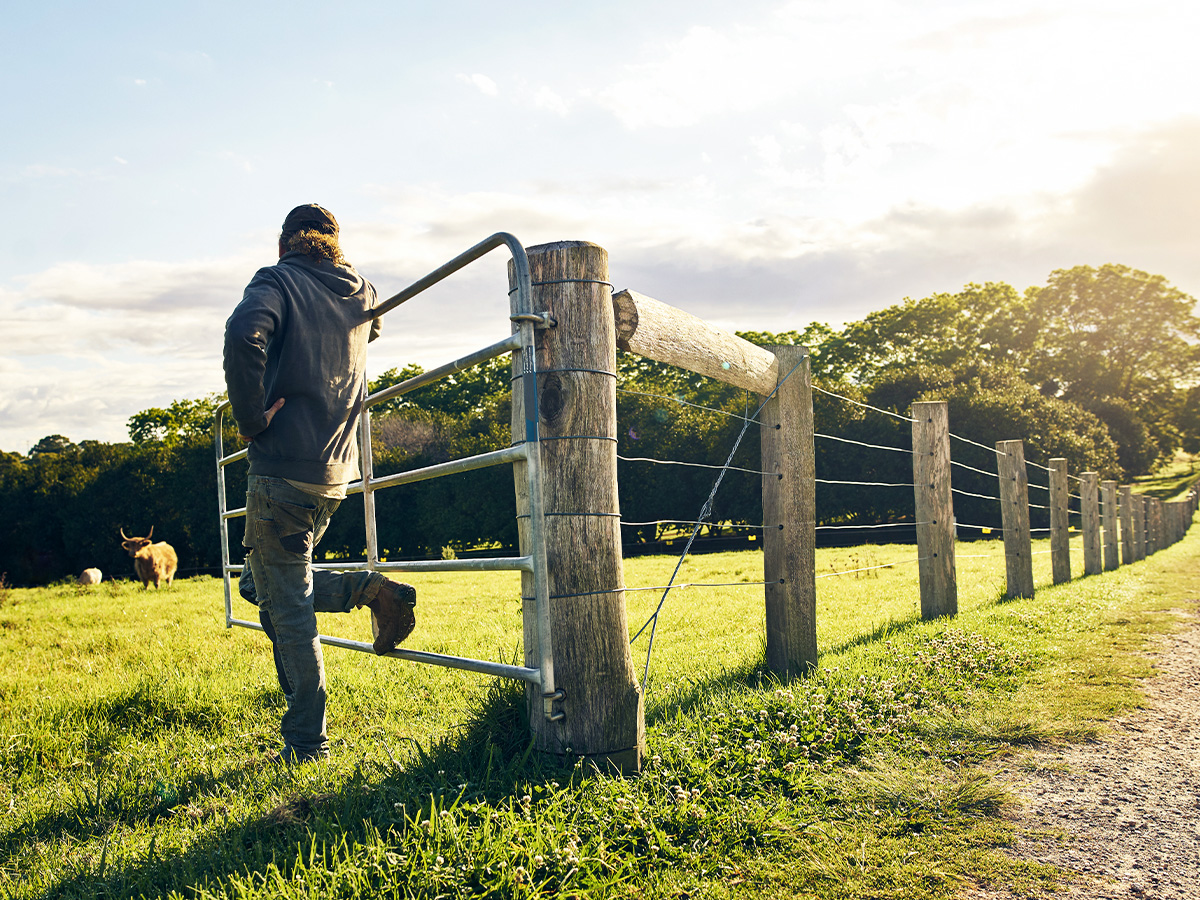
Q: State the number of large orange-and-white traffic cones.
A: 0